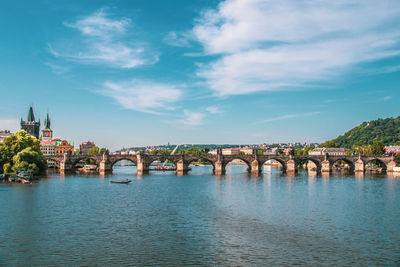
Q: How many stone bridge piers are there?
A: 10